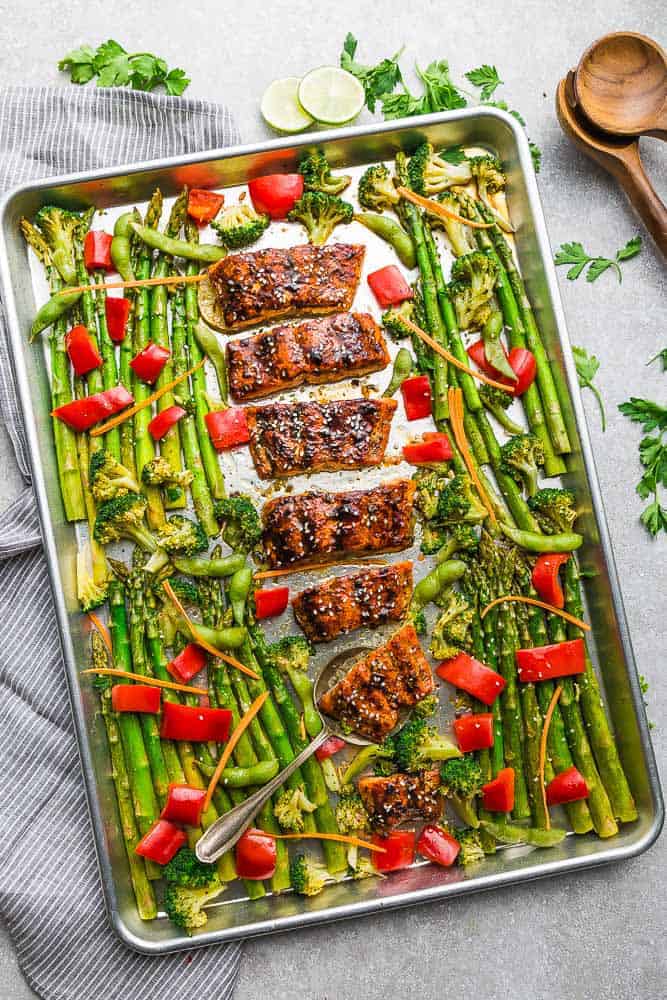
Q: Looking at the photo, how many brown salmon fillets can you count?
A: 7